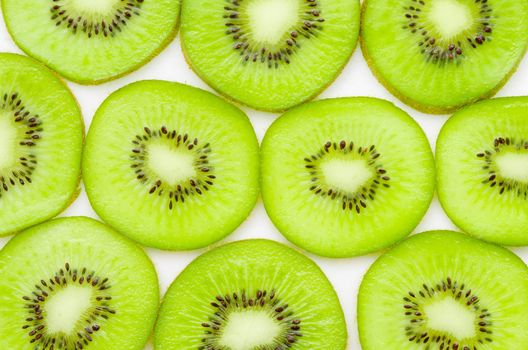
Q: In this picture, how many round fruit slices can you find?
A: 10